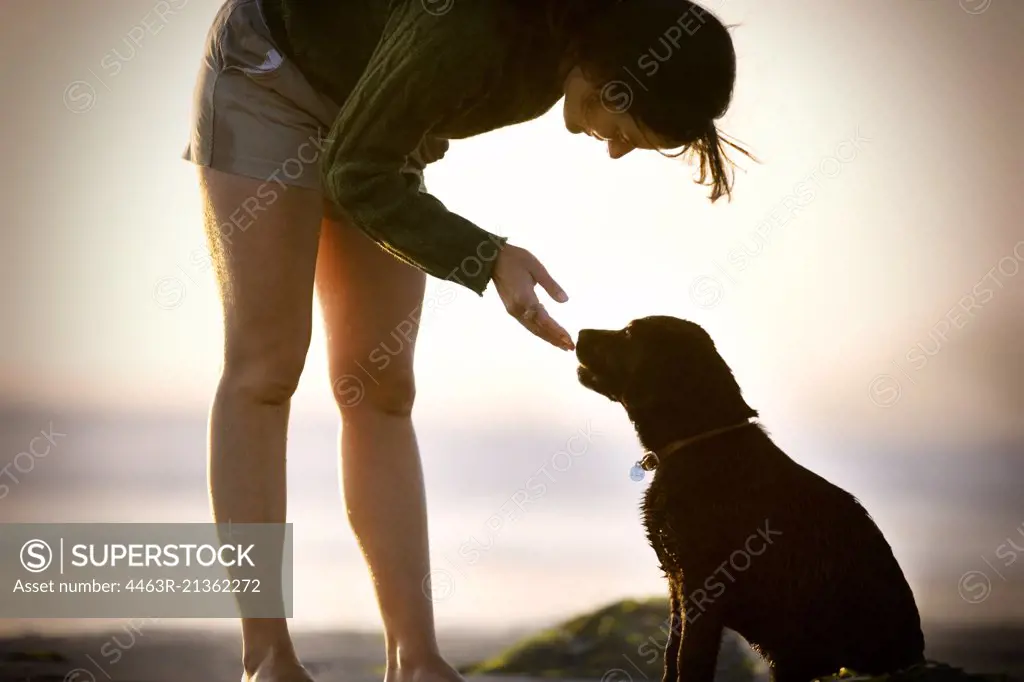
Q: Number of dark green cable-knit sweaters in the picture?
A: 1